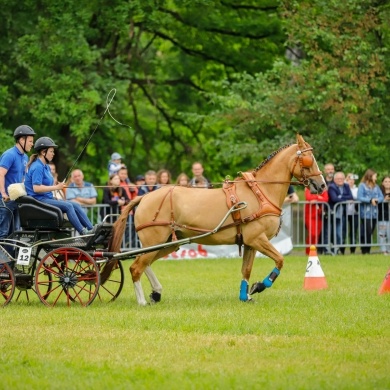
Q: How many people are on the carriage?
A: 2